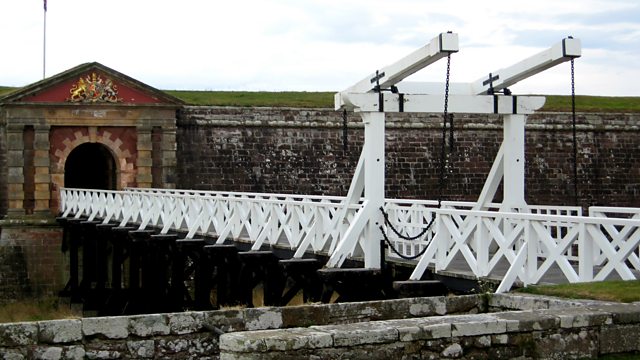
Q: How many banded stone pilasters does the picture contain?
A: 4